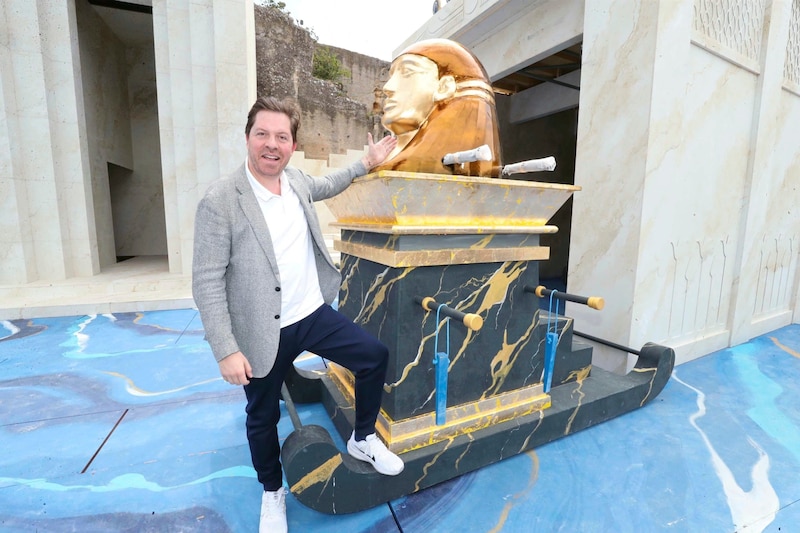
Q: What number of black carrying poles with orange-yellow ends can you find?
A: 2